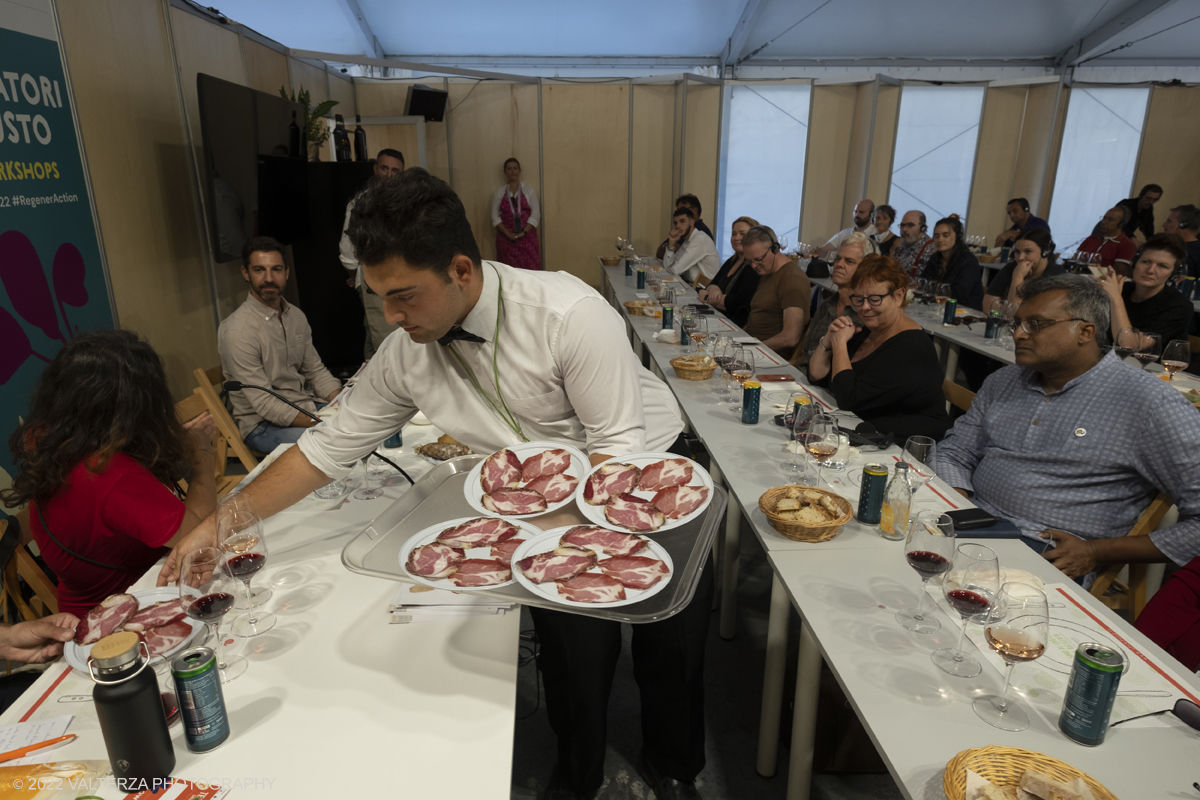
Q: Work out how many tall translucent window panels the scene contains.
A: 3